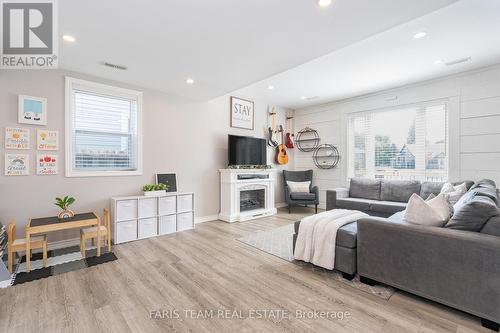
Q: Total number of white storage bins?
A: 8